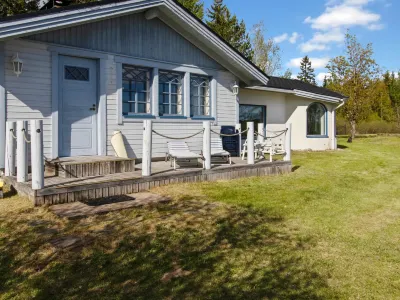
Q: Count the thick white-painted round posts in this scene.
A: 9